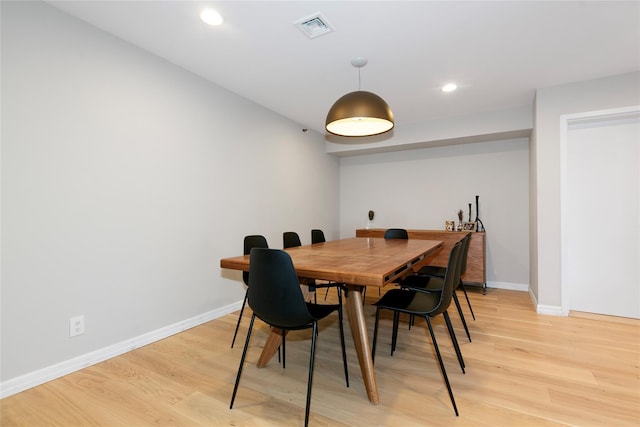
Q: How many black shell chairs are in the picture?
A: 8